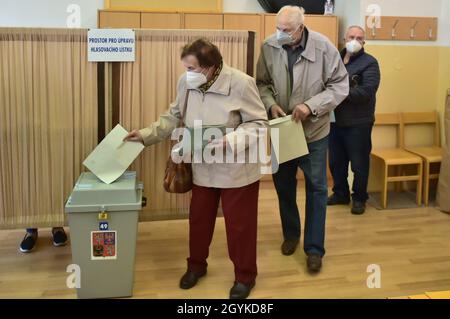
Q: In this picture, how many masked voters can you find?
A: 3